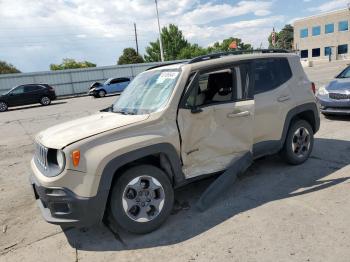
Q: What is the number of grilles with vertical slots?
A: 1